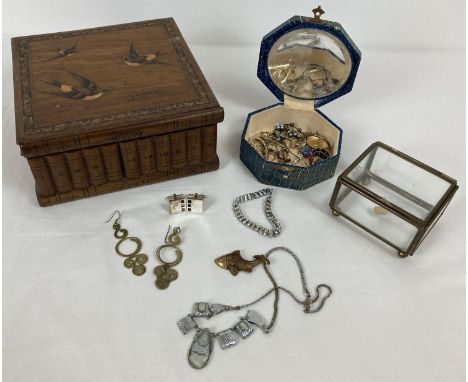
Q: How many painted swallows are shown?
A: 3